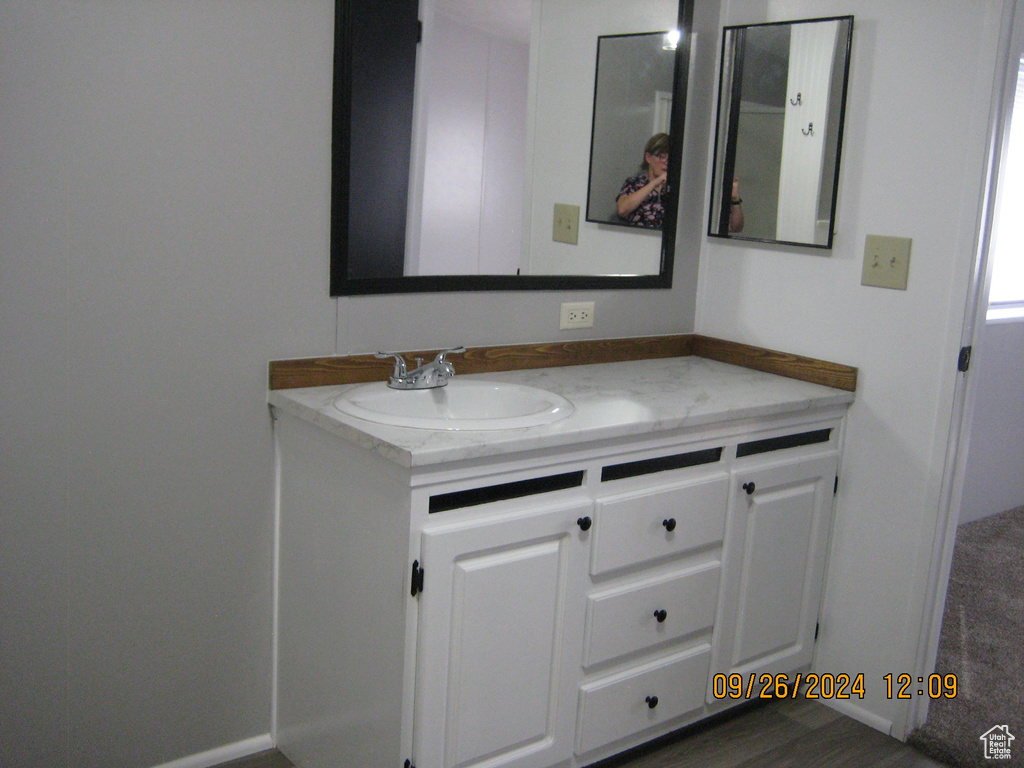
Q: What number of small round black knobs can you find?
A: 5